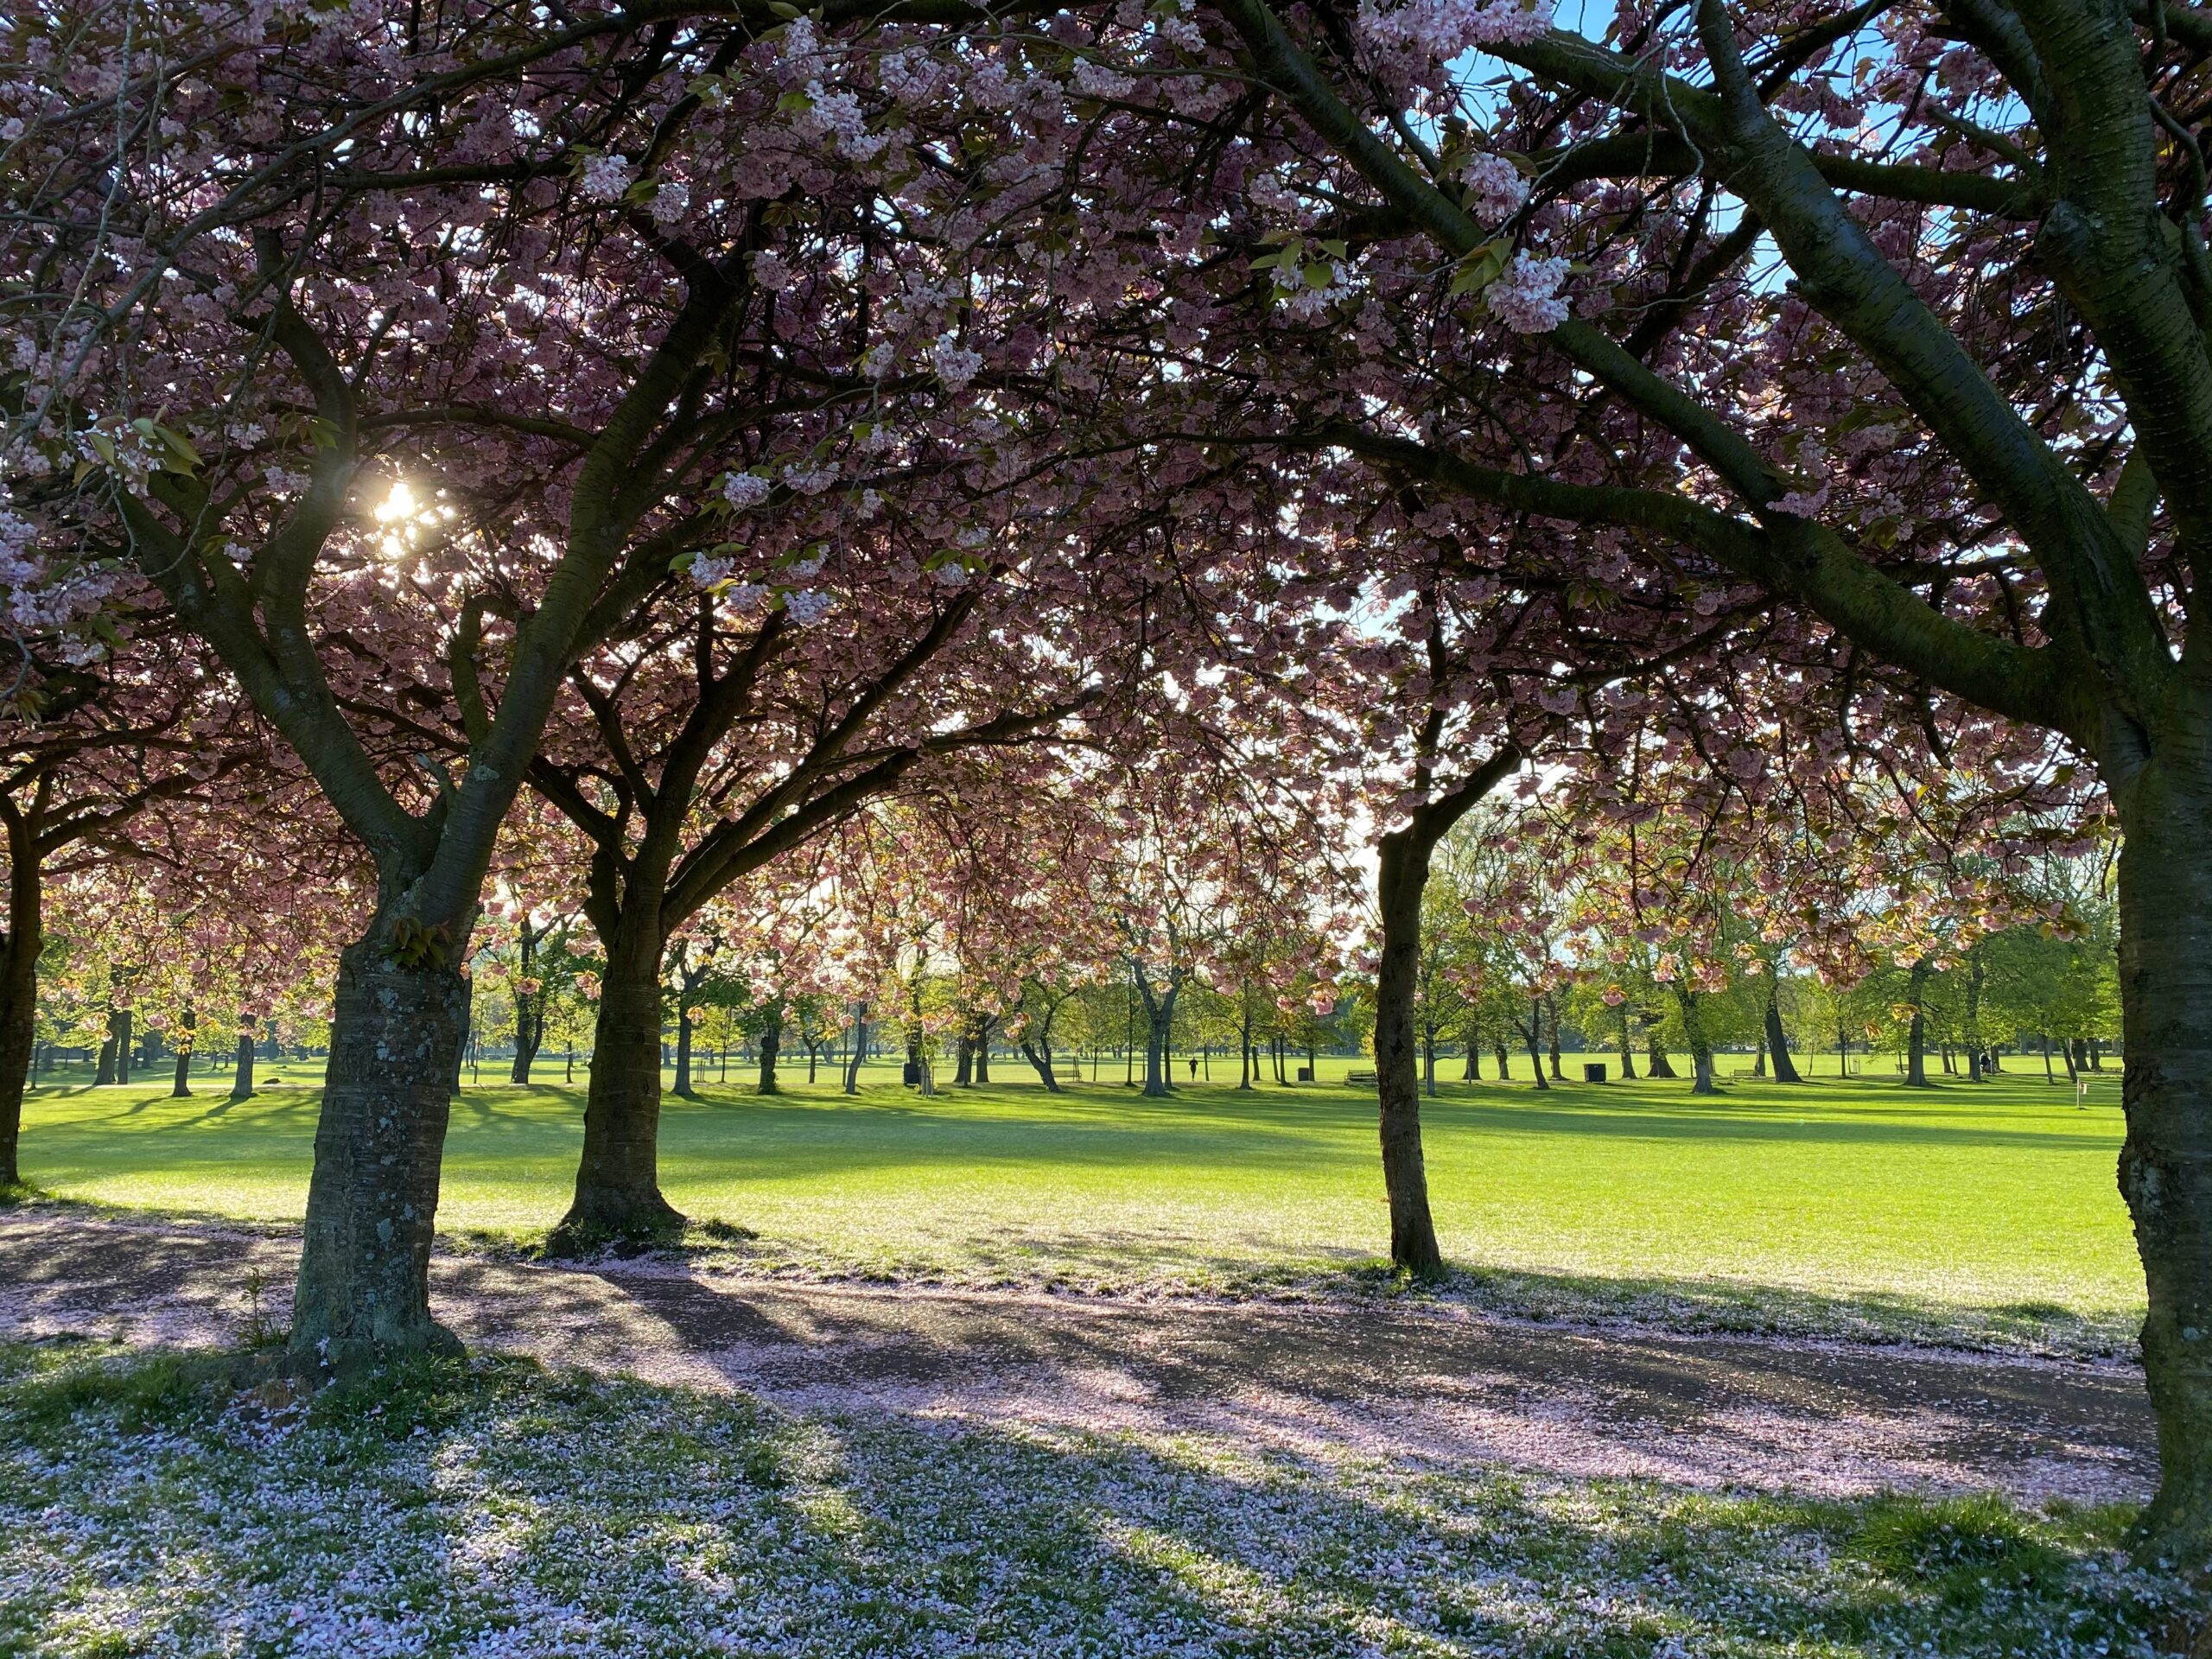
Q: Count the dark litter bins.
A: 3